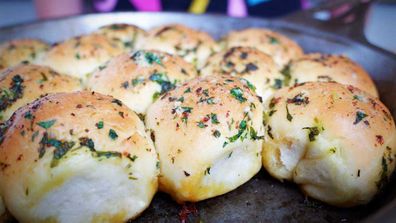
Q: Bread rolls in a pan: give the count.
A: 12